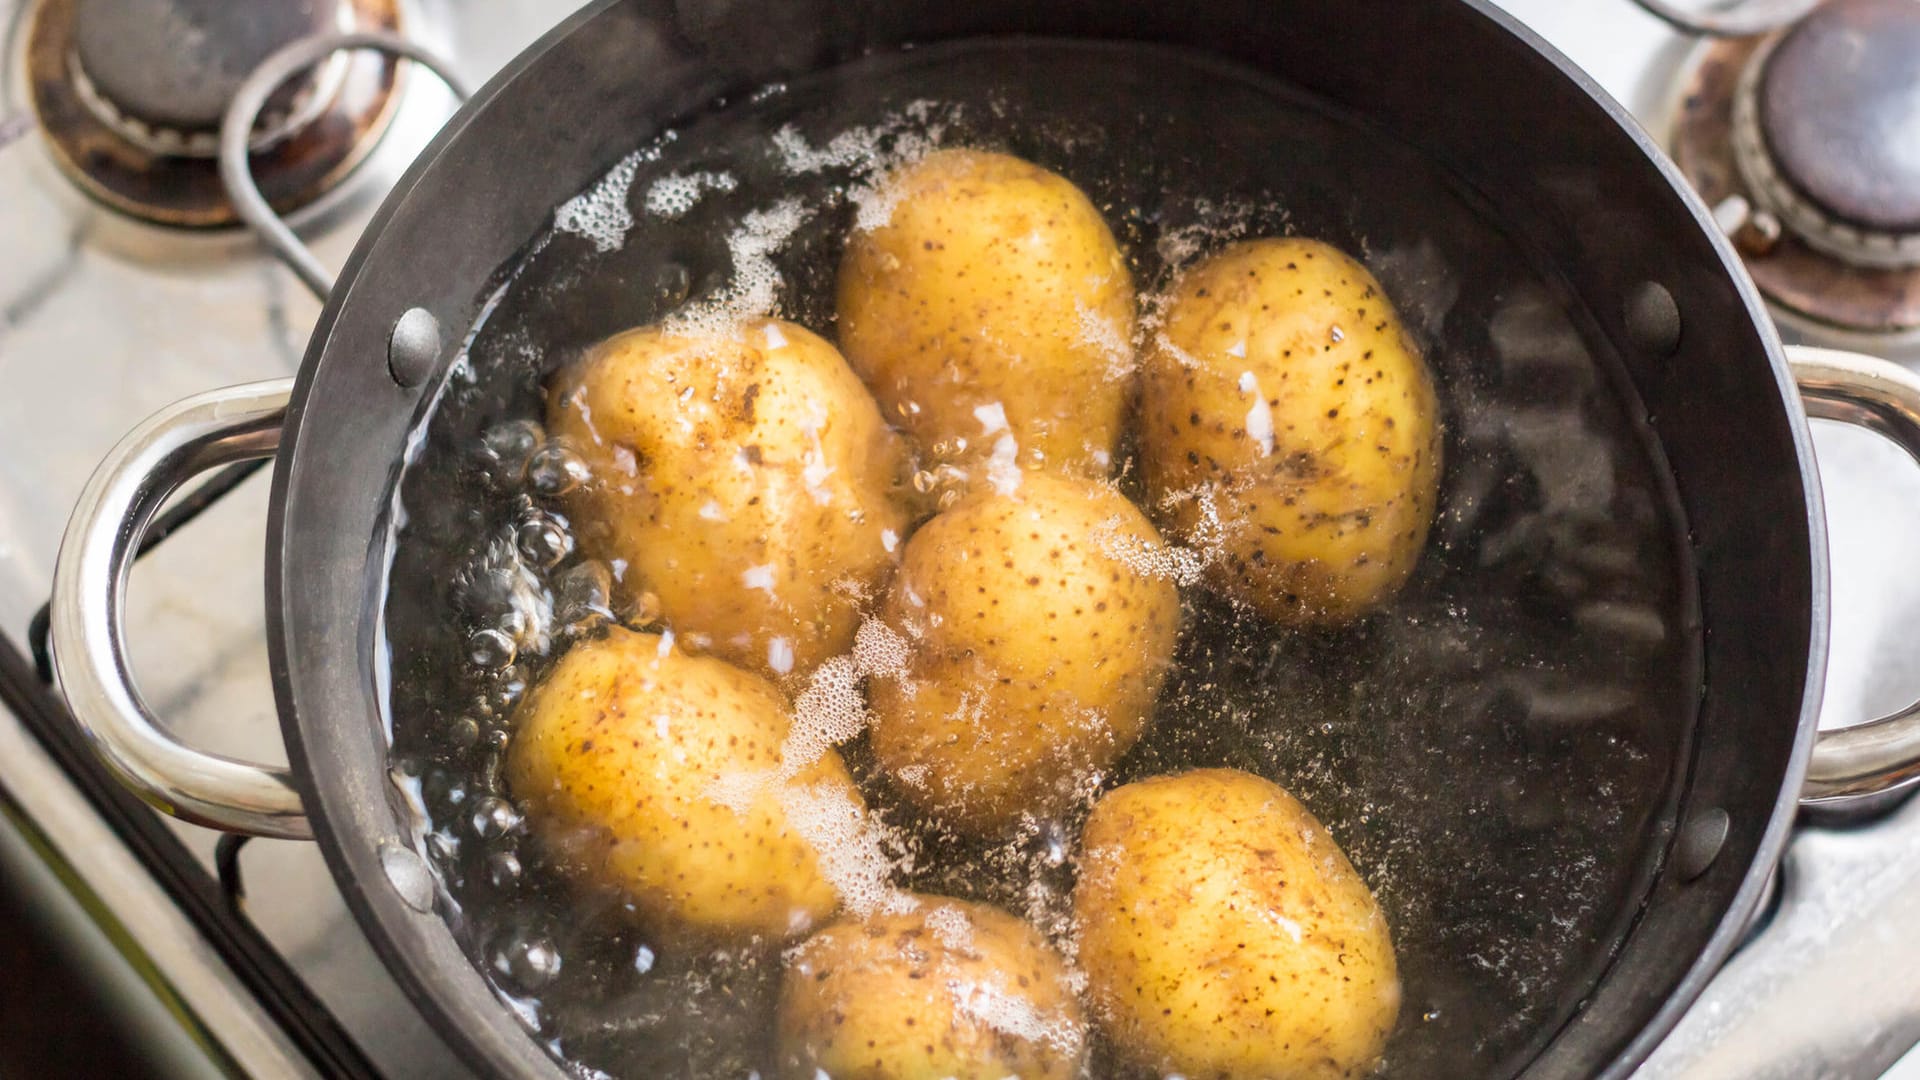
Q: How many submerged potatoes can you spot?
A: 7